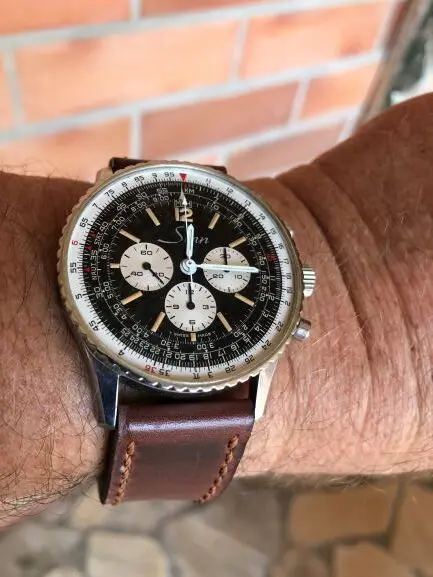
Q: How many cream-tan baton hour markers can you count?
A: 10